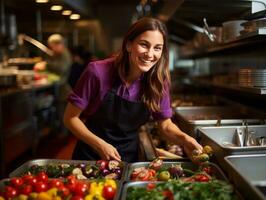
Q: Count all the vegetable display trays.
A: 4